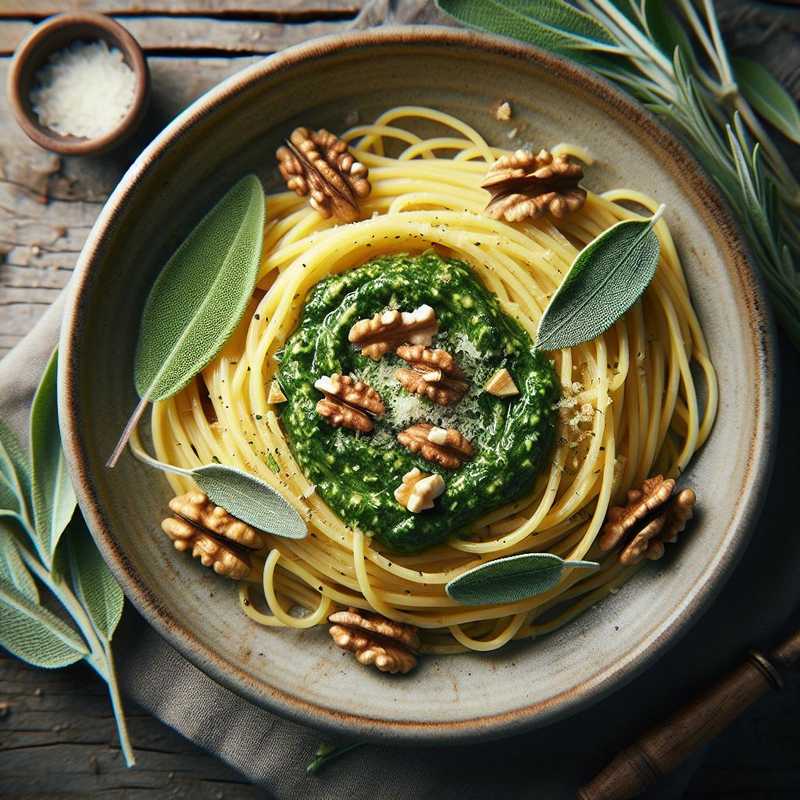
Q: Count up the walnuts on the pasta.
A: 10